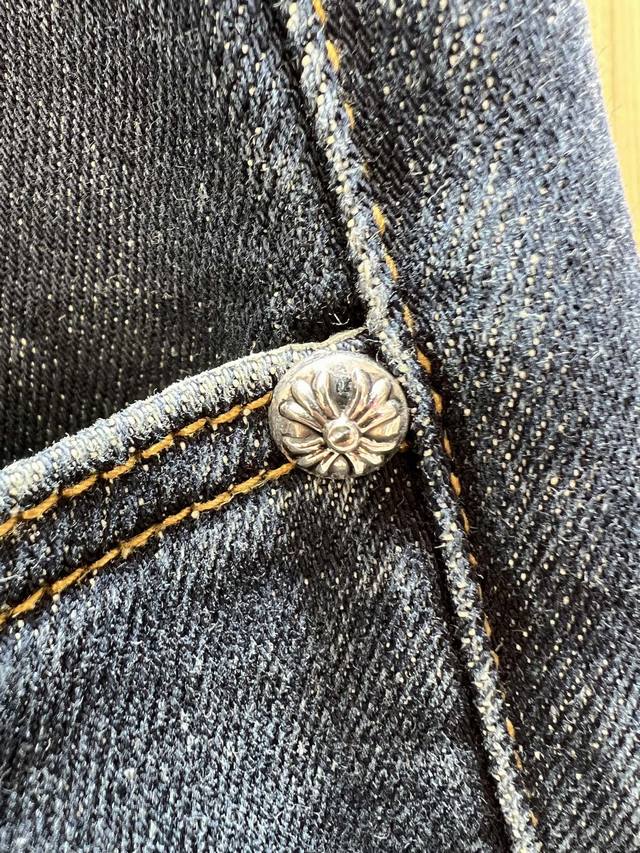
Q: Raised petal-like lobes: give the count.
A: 12